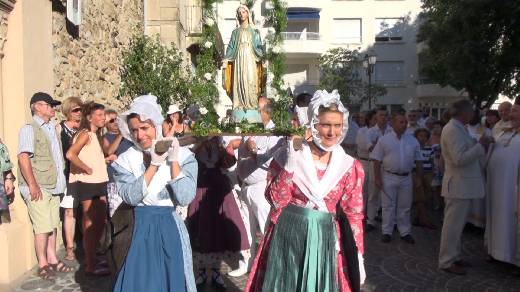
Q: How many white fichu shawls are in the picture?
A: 2